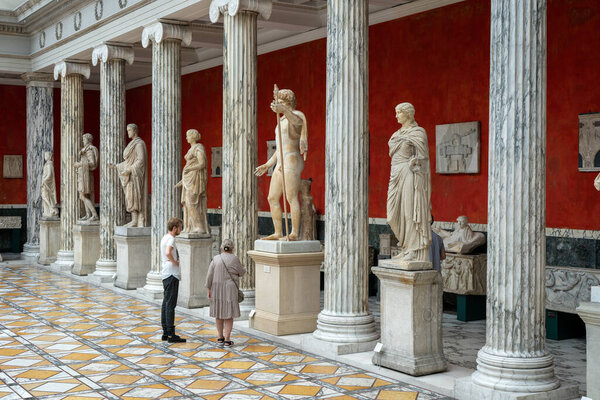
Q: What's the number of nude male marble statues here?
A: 1